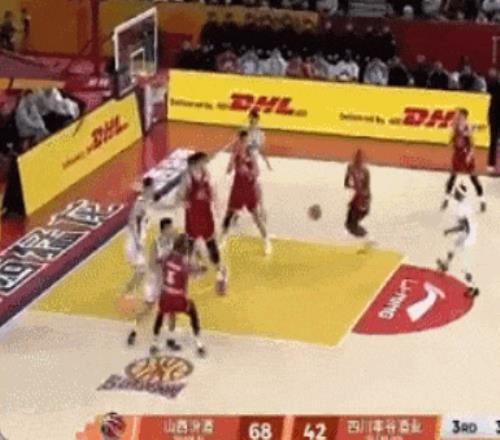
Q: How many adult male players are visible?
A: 9